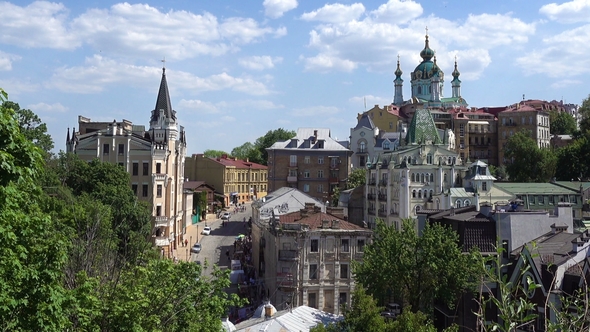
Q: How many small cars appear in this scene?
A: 3